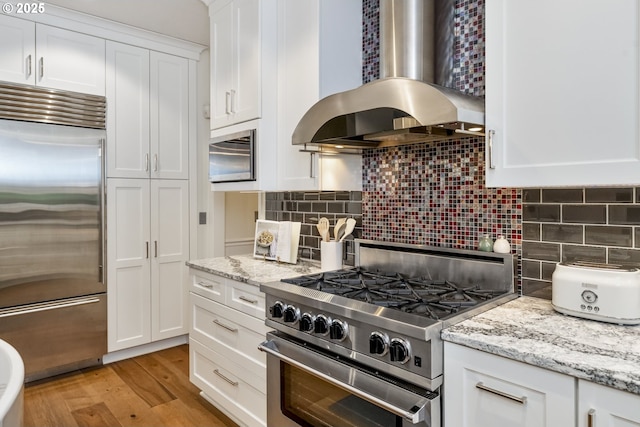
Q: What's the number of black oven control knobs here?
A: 7